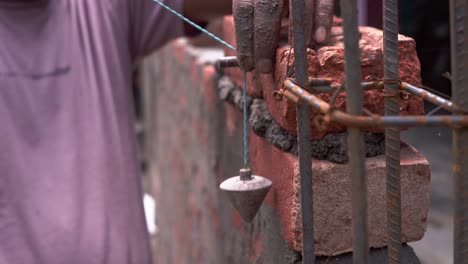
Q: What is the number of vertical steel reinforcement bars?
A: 4